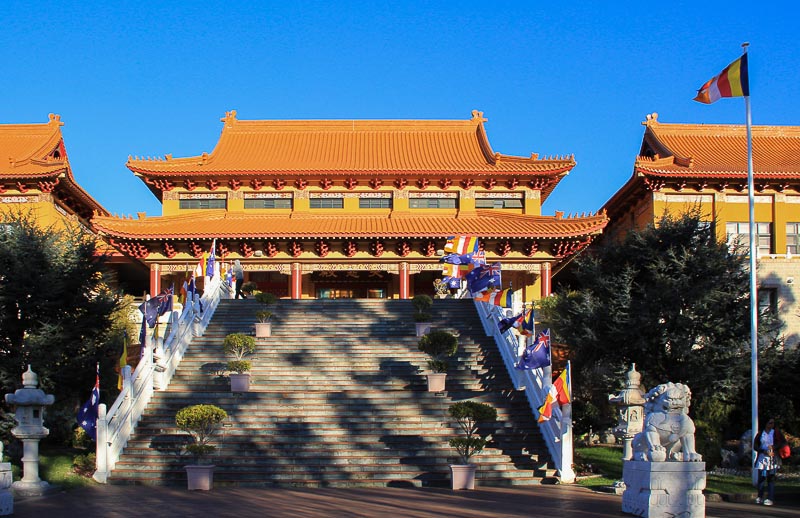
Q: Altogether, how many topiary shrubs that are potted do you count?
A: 6